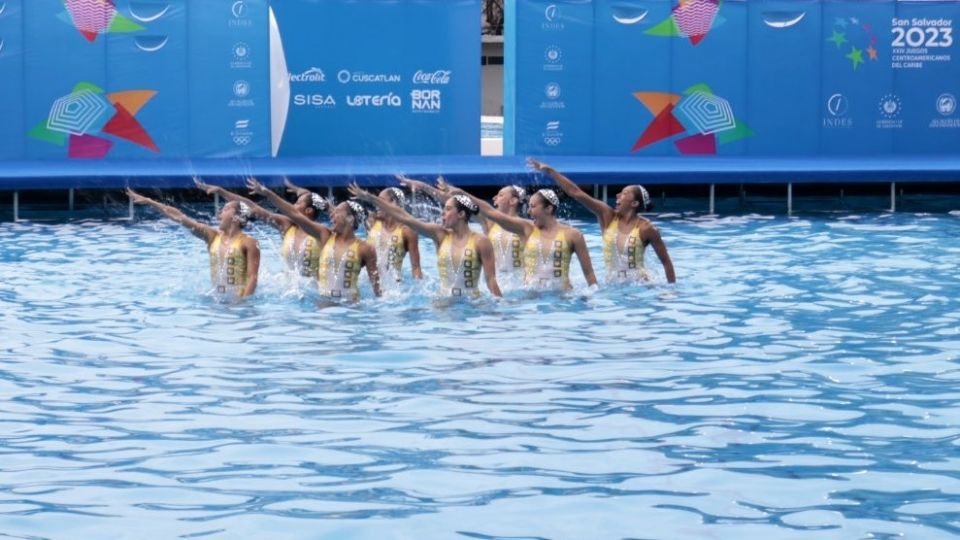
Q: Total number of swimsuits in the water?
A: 8